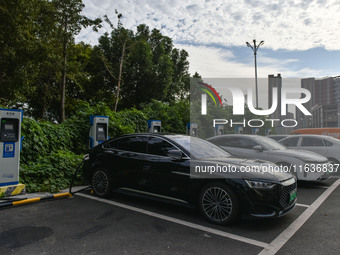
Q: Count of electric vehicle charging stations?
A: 8